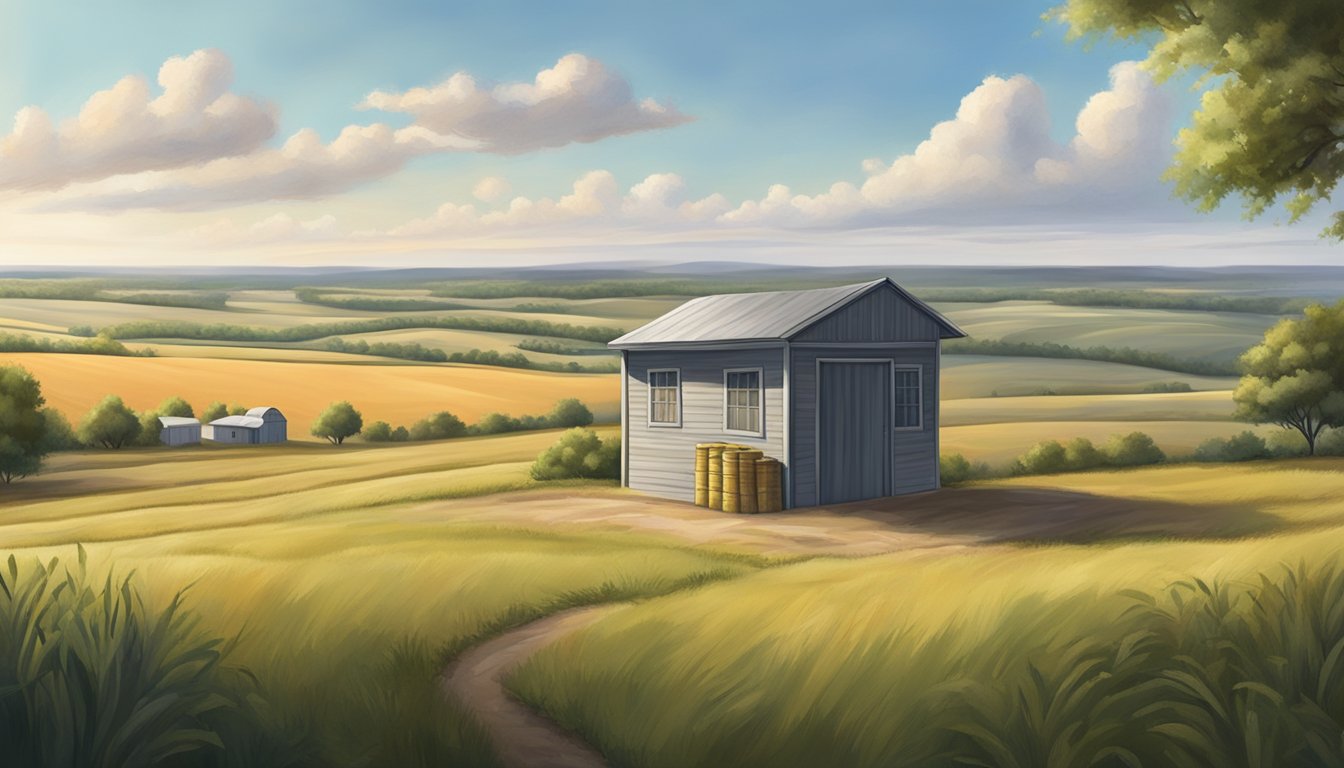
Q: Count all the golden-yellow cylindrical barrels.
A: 5